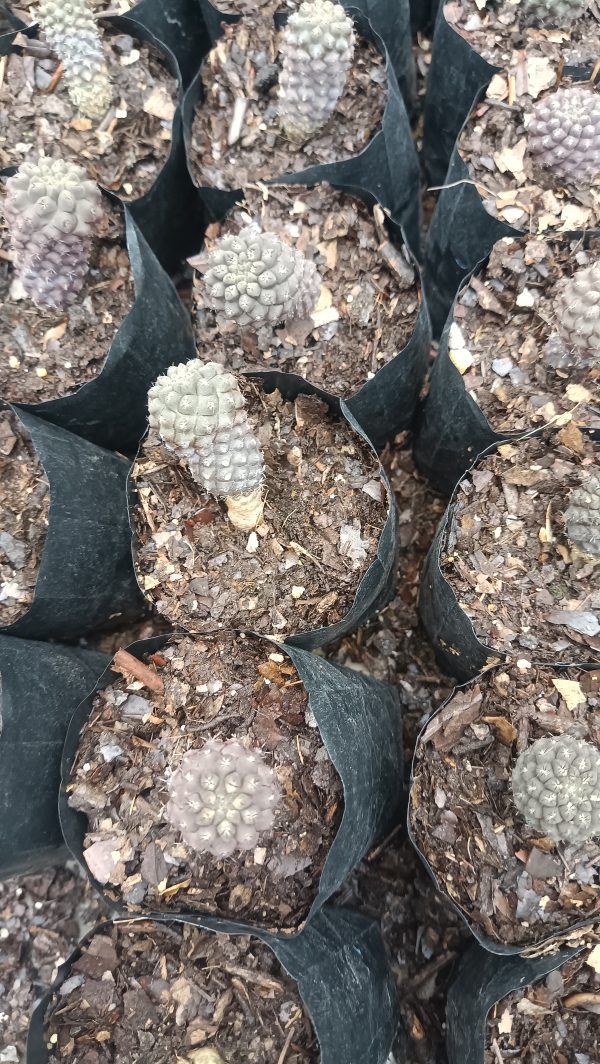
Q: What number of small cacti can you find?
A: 11